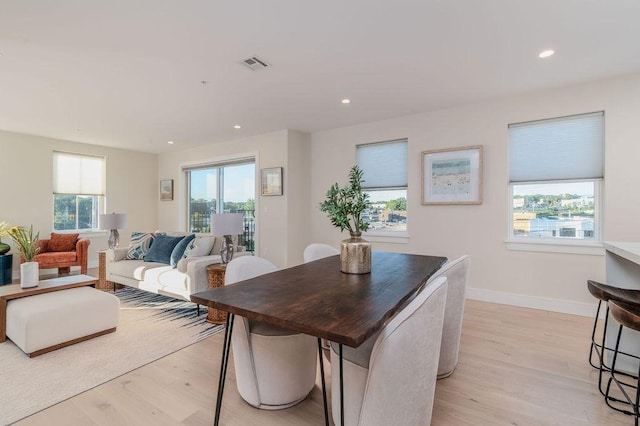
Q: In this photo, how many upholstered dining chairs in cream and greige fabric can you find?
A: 4